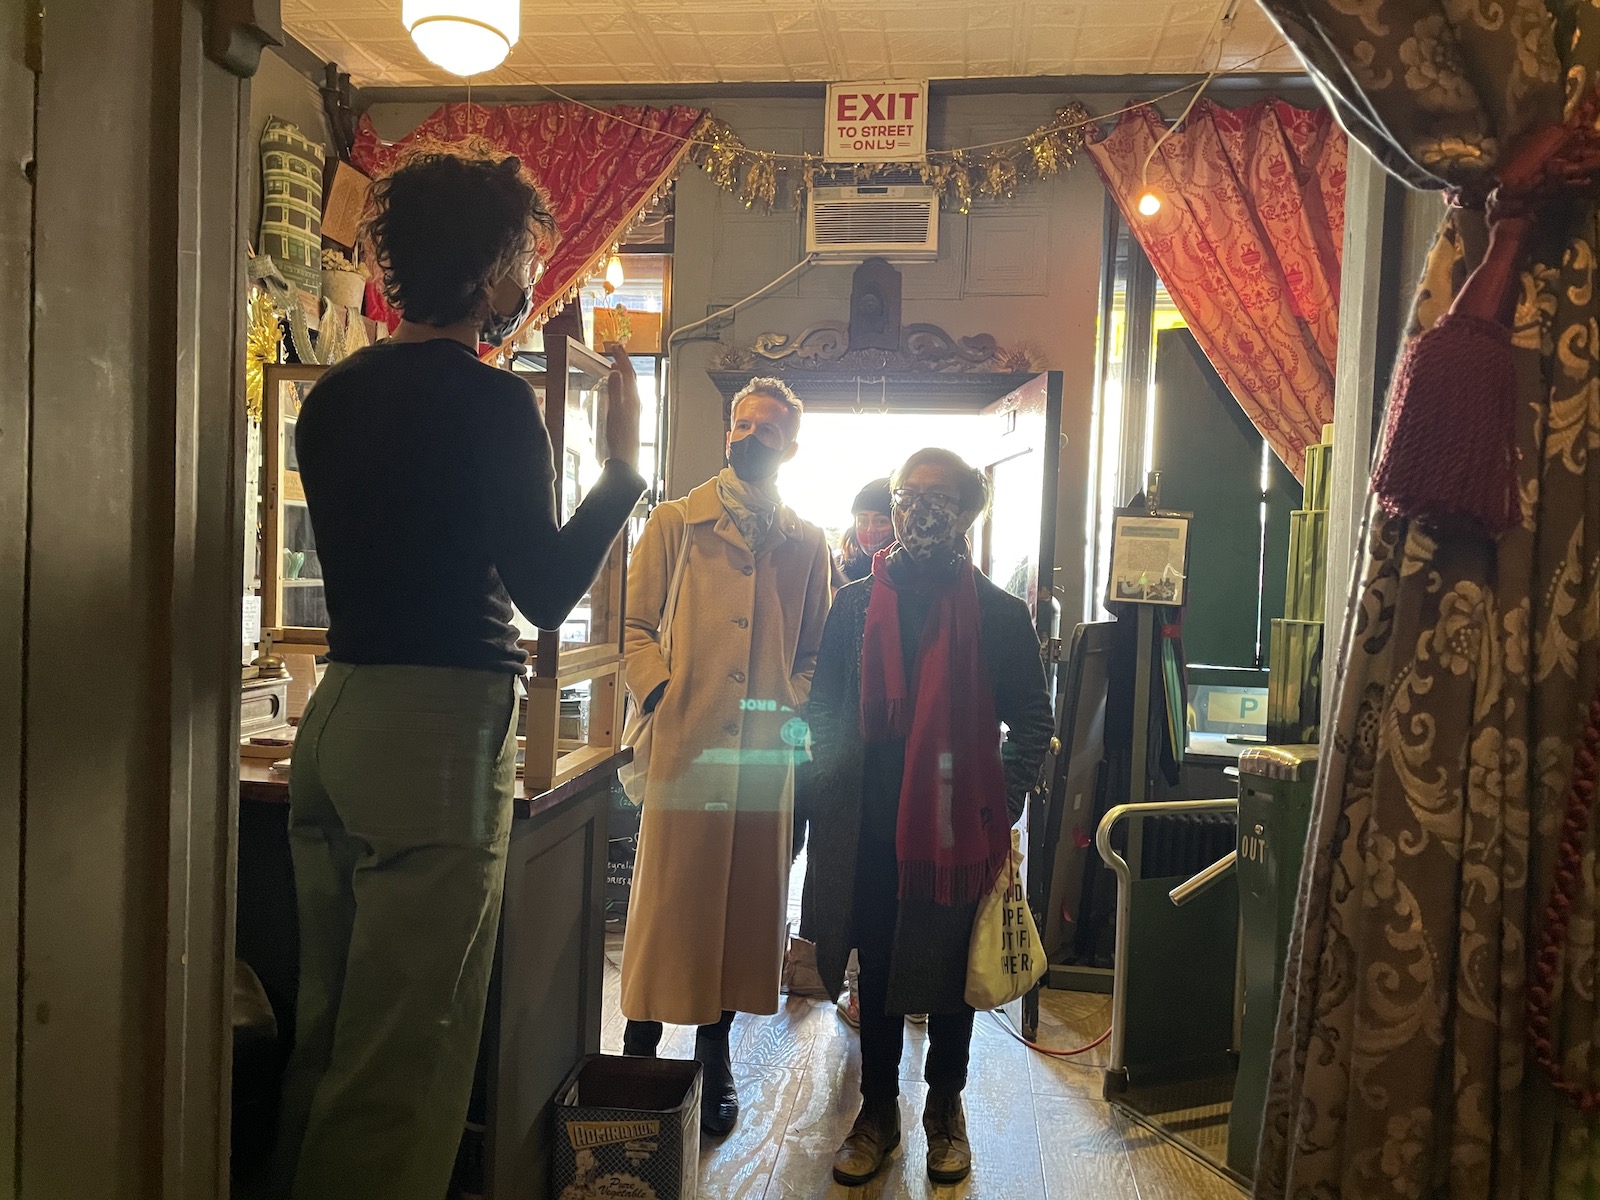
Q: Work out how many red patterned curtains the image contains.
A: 2